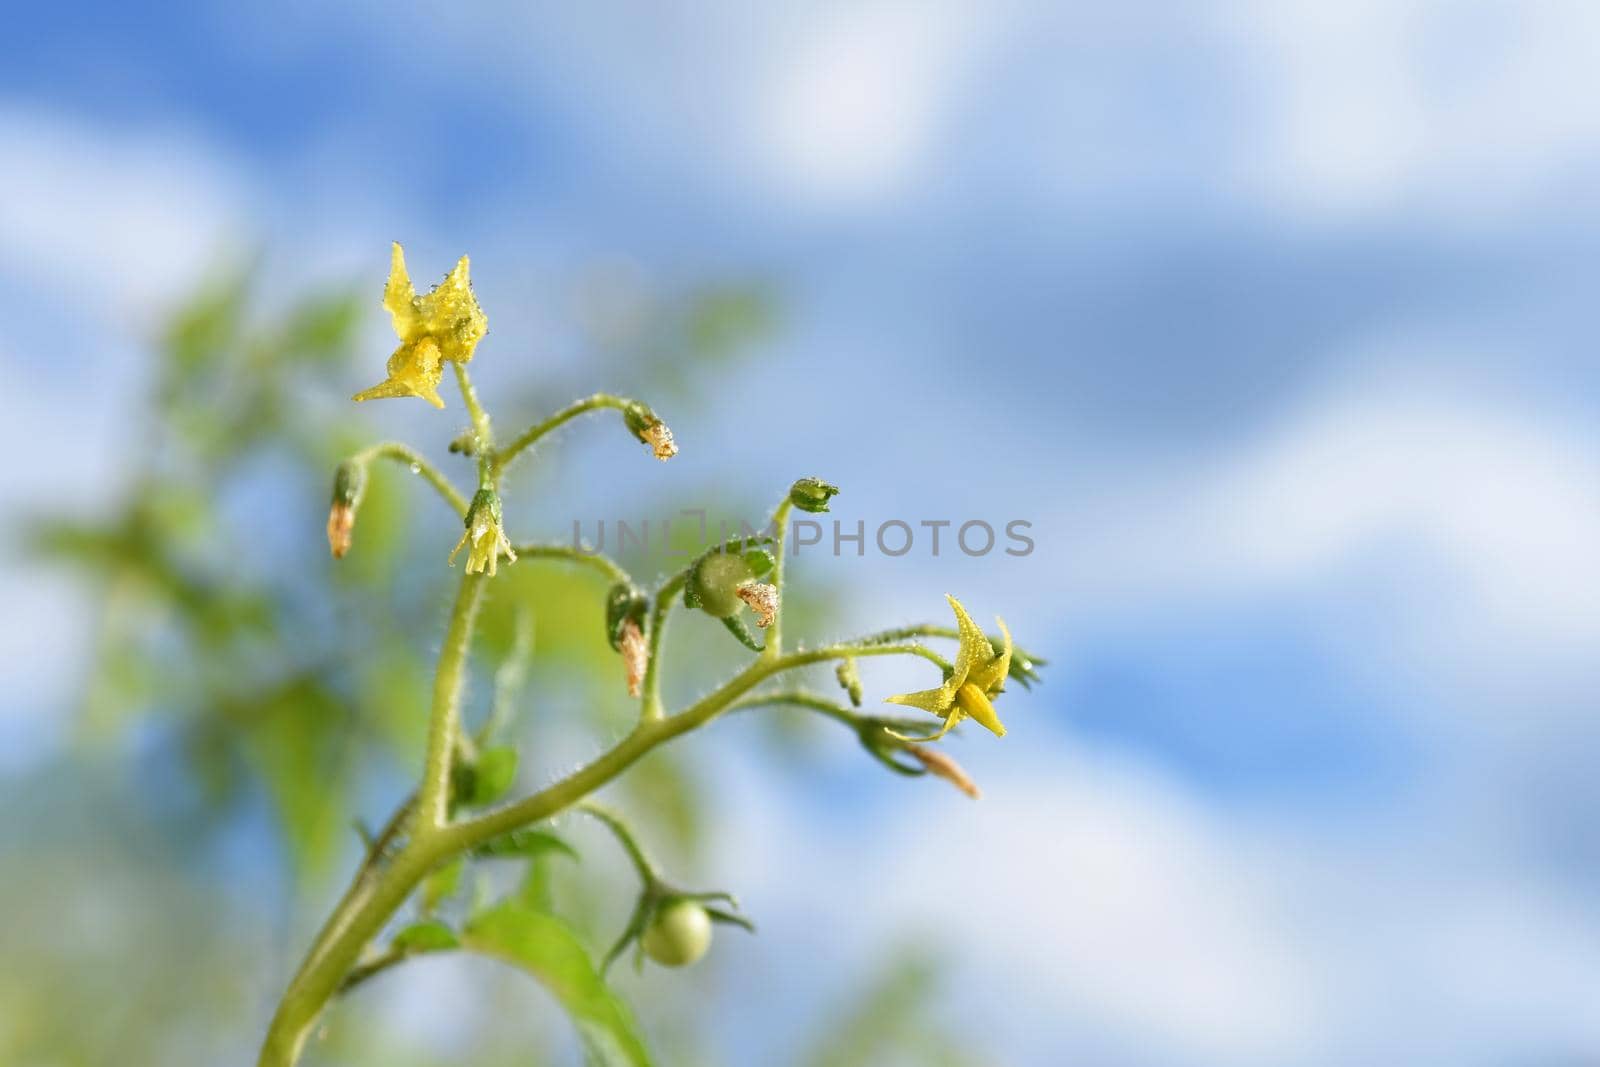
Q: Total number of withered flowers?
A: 5